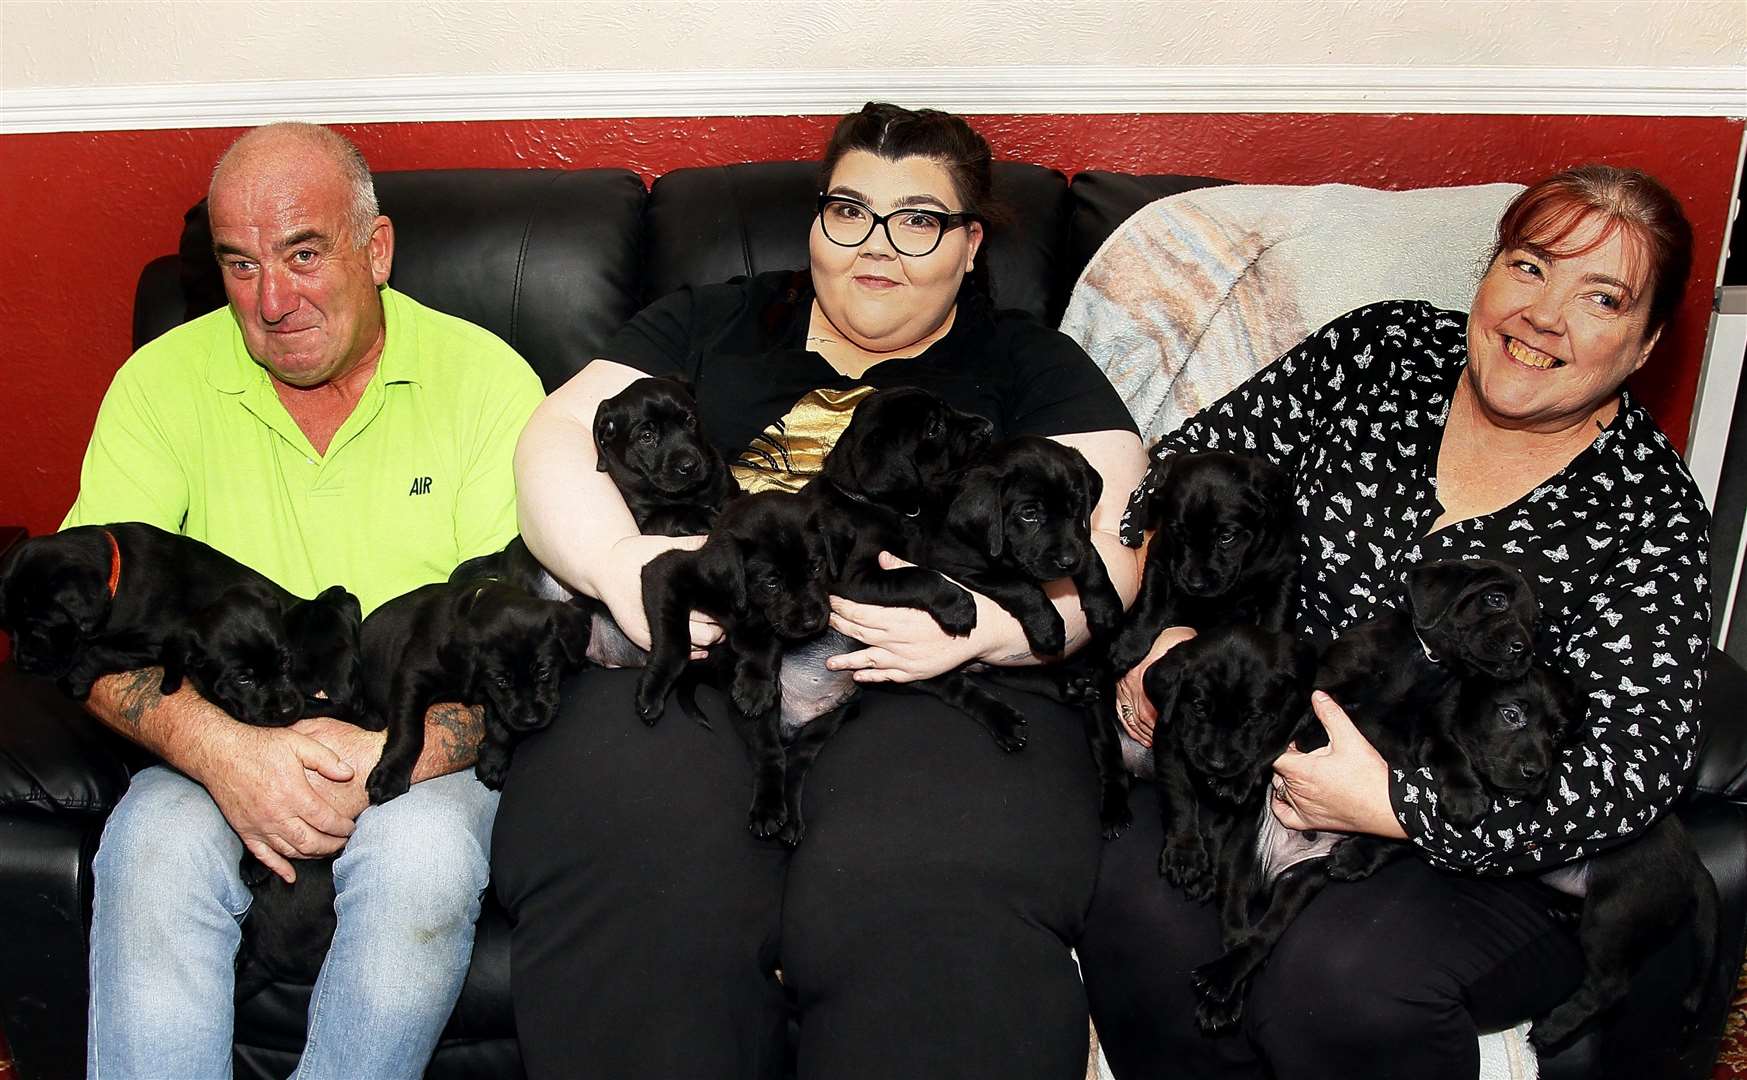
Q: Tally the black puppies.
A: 12